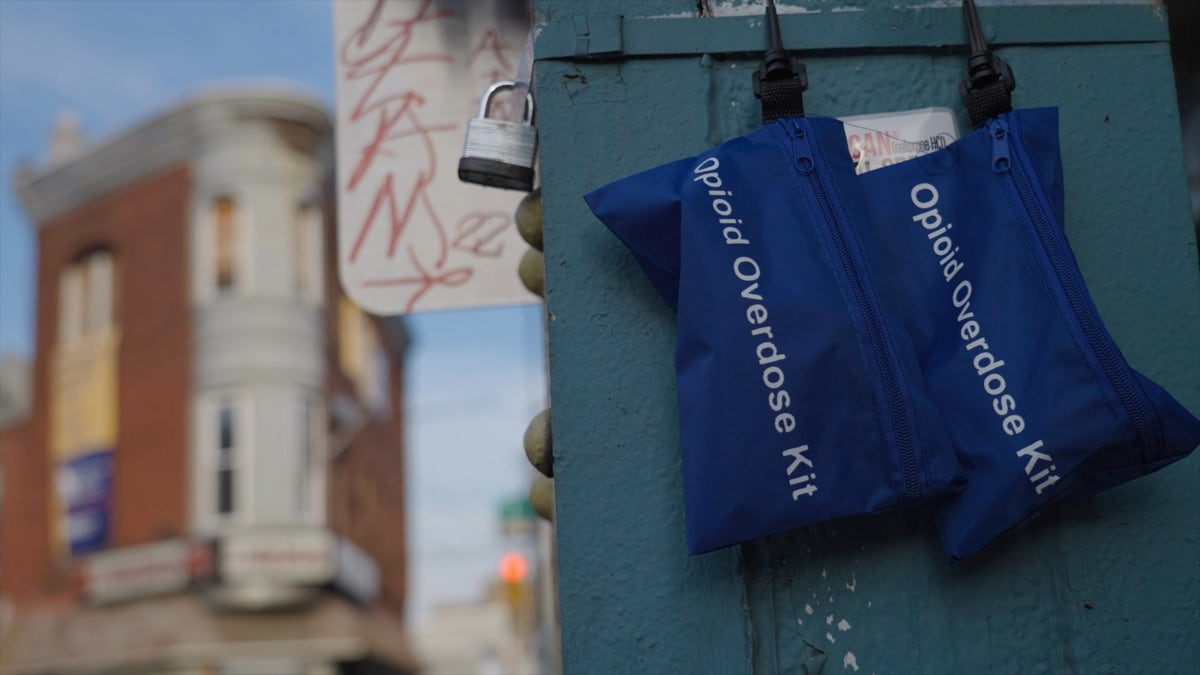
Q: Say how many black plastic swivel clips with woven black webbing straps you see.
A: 2